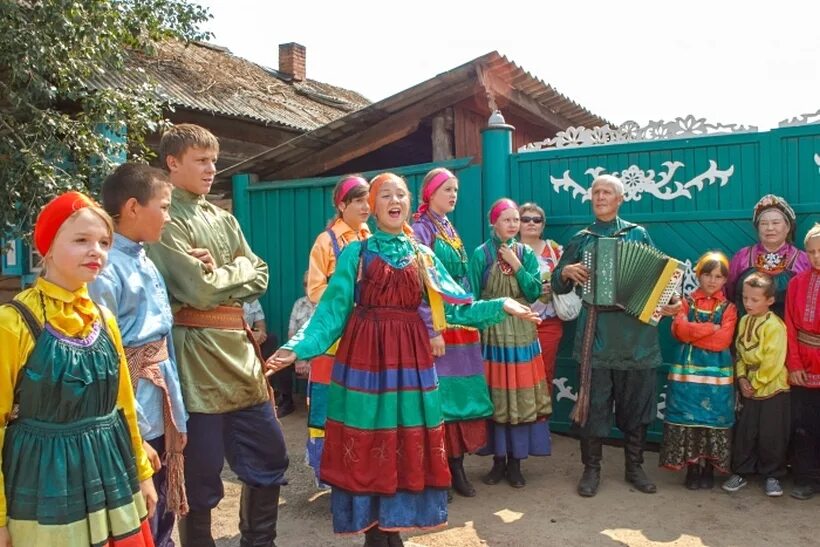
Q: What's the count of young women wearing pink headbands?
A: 3